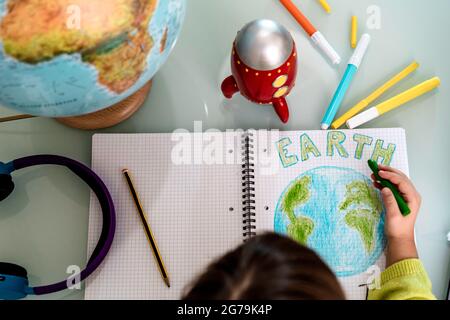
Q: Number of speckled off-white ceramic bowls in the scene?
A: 0